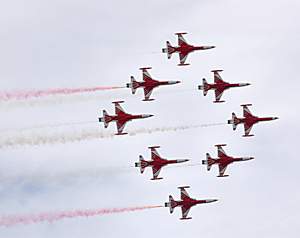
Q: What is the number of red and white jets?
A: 8